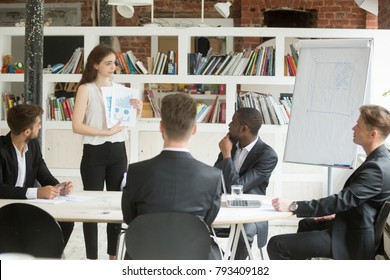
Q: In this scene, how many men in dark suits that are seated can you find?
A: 4